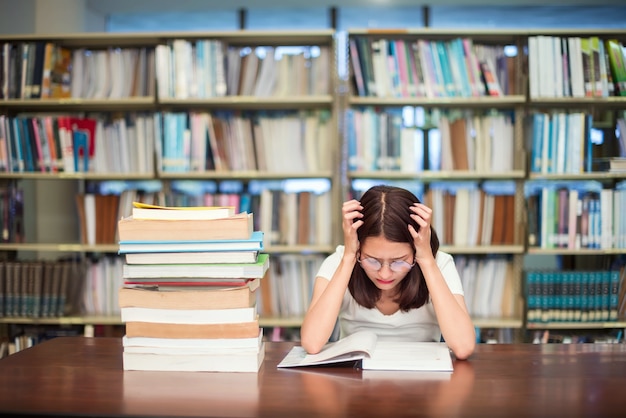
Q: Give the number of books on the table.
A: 13